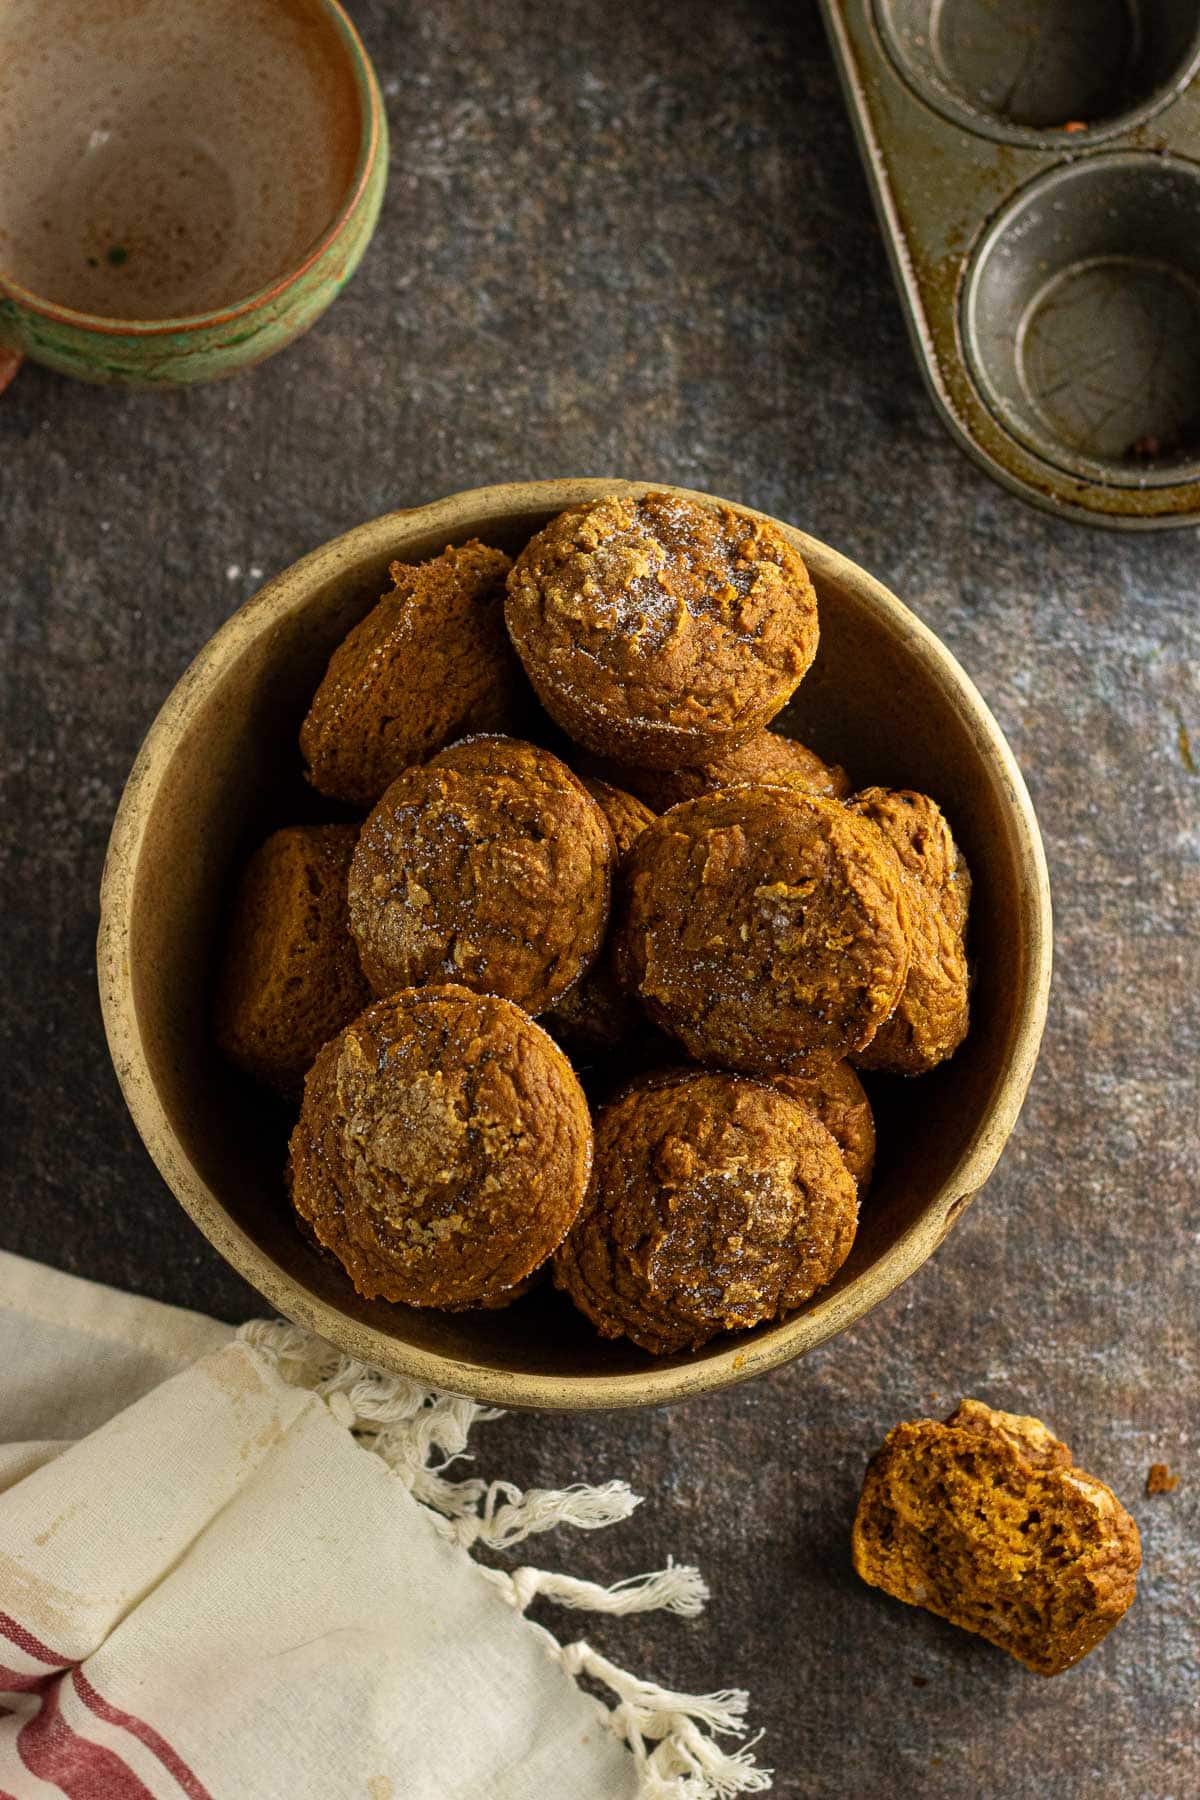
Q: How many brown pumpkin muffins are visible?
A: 12